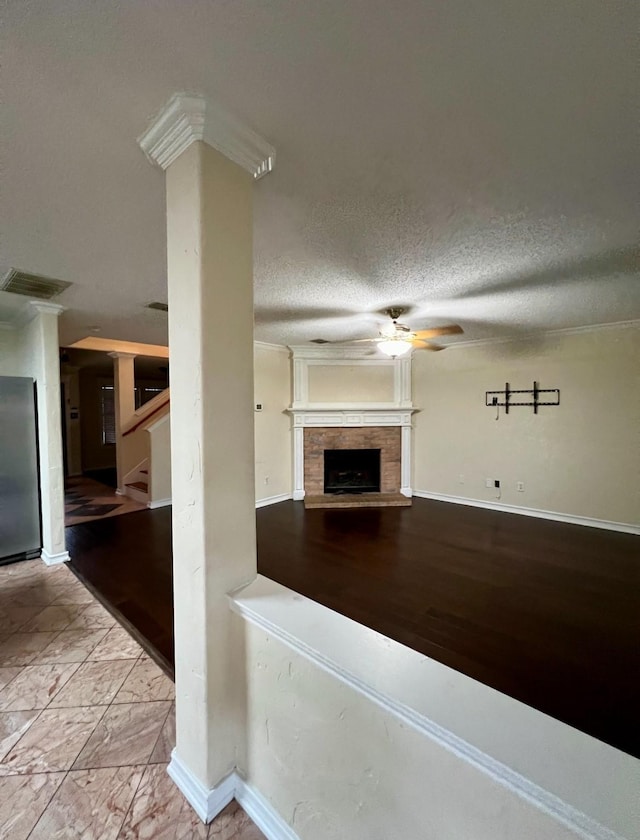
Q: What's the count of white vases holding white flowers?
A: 0